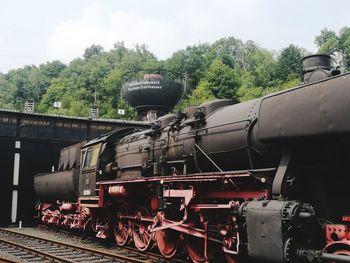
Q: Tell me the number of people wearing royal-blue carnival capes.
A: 0